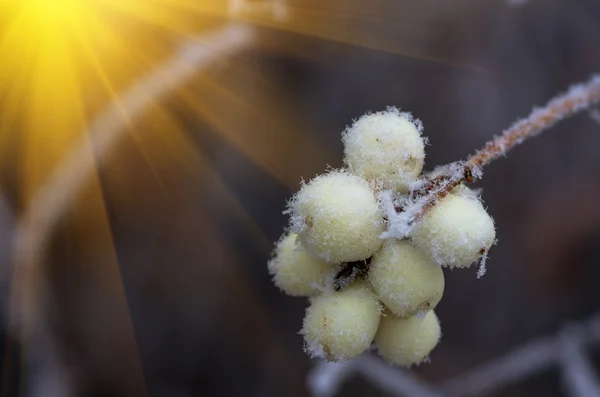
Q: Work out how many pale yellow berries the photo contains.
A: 7